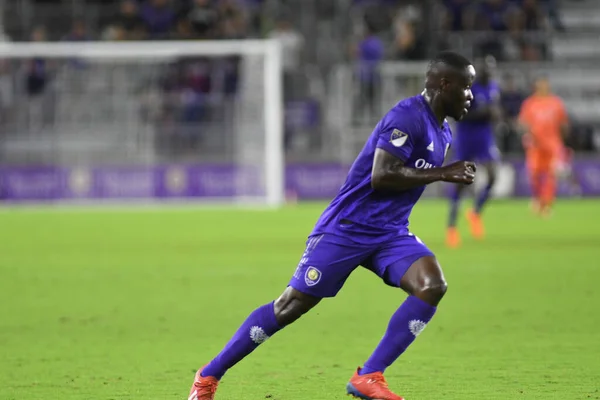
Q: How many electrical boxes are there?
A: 0